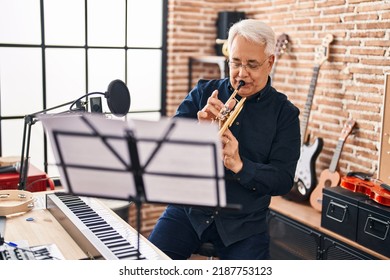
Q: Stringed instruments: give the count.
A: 4